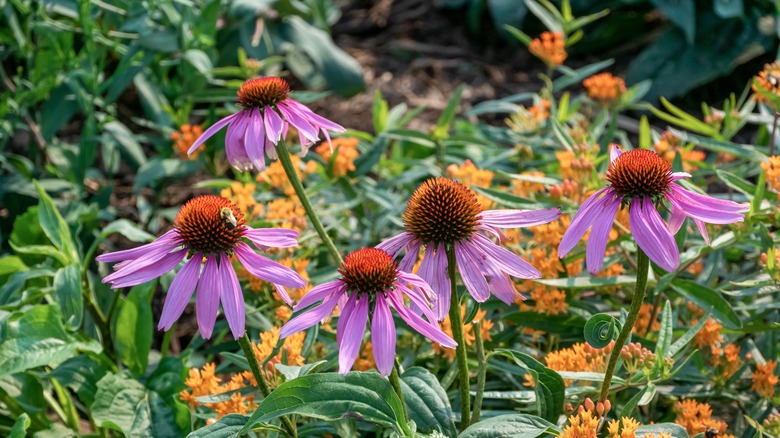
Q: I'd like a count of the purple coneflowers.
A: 5